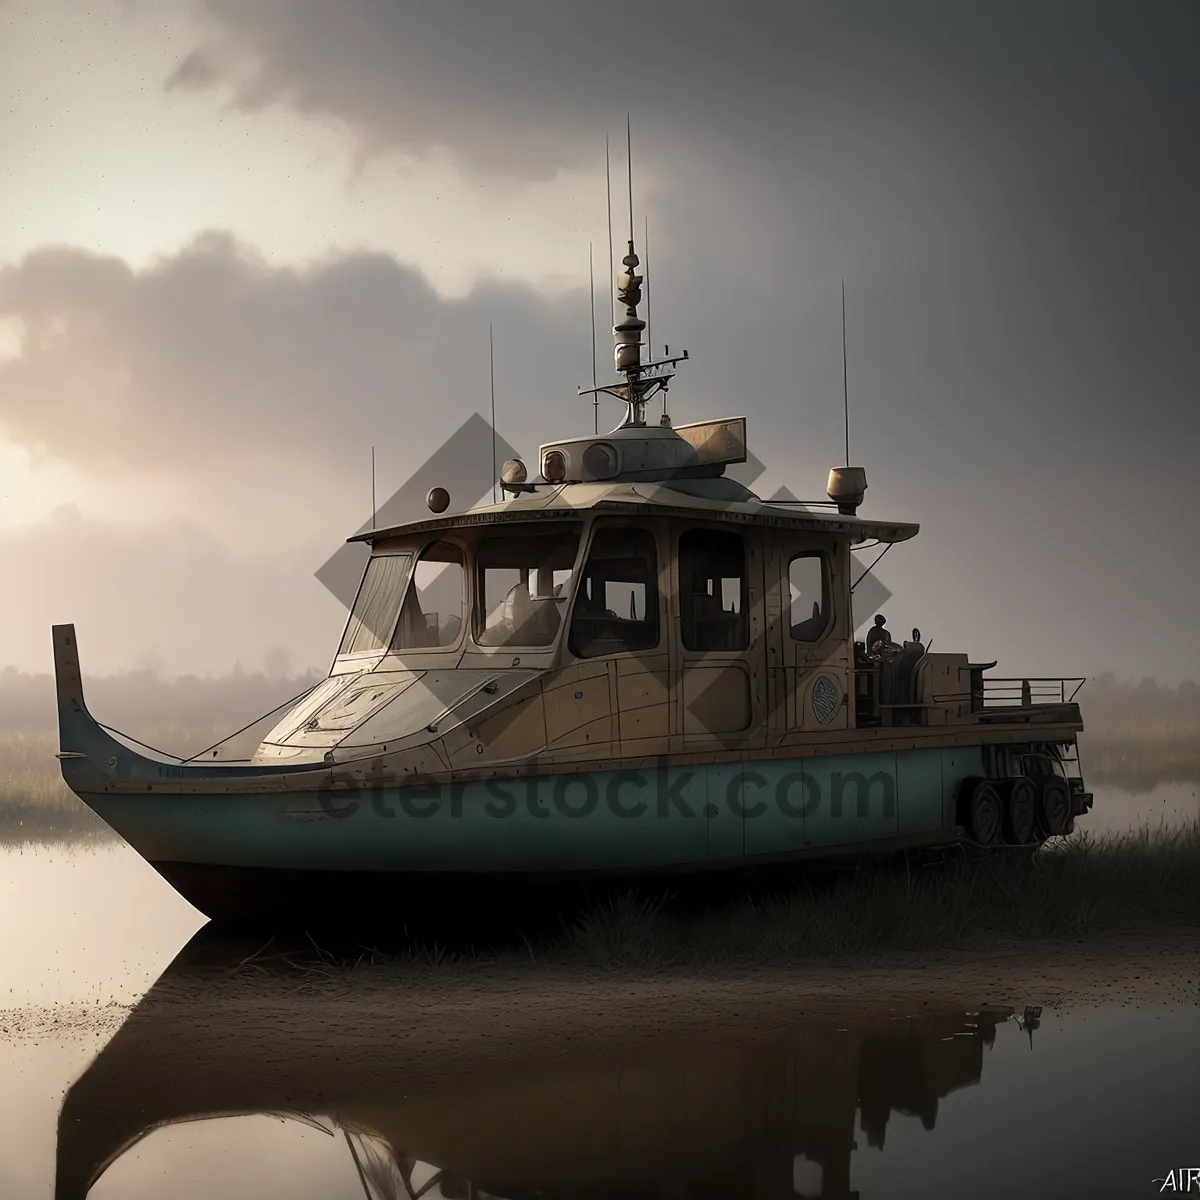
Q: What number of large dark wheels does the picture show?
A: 3